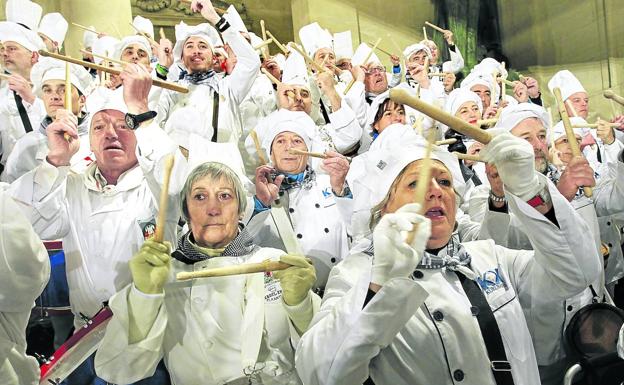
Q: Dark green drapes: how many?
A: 1